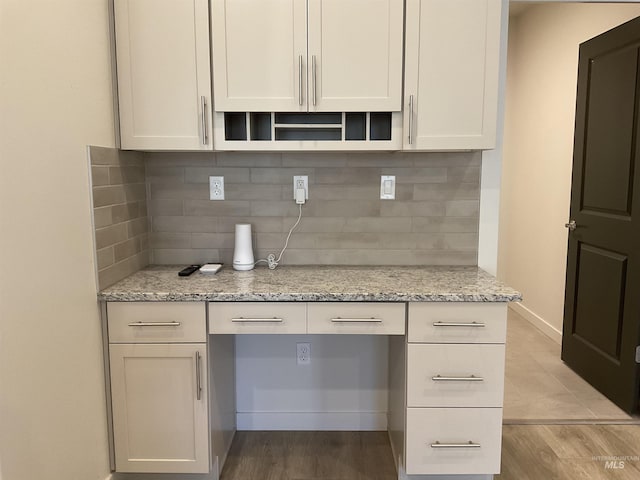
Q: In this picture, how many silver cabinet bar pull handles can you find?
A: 11